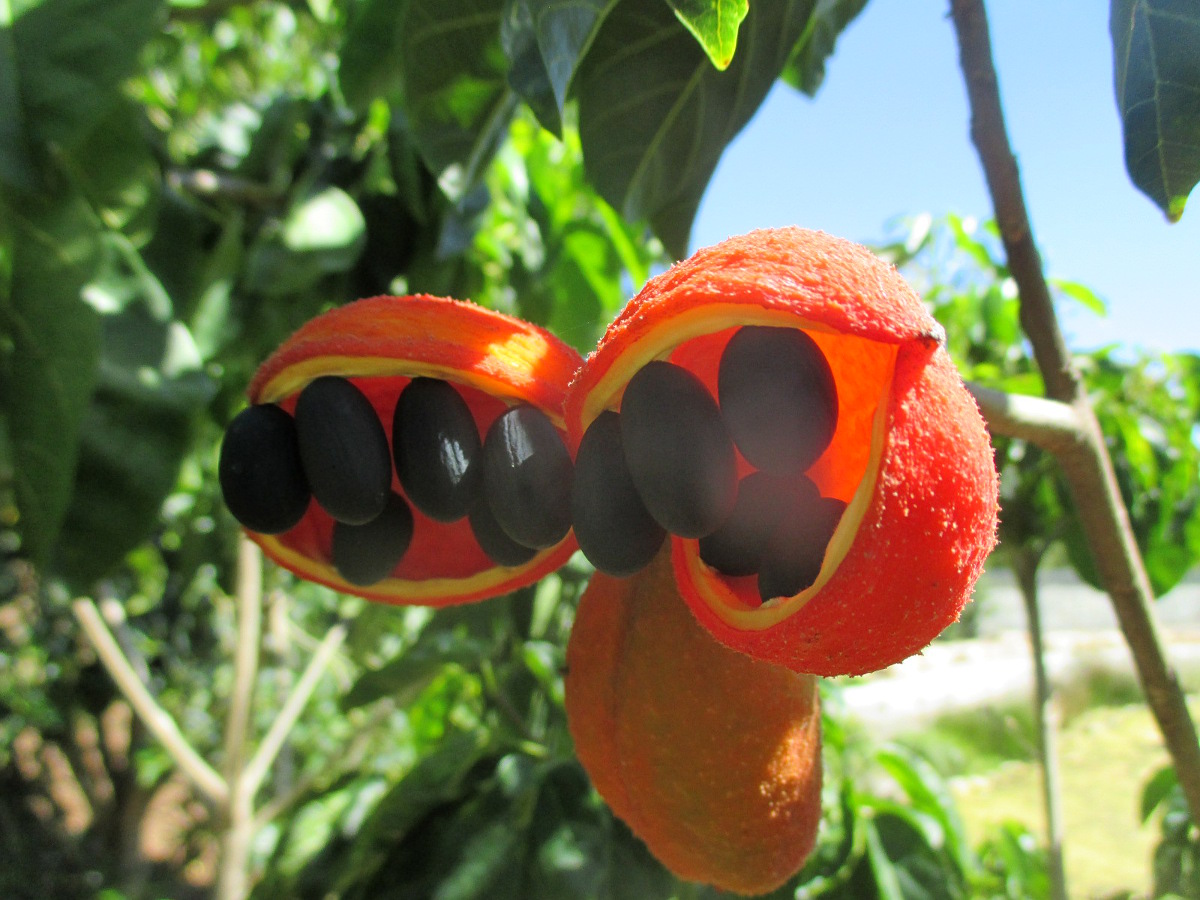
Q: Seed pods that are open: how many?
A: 2